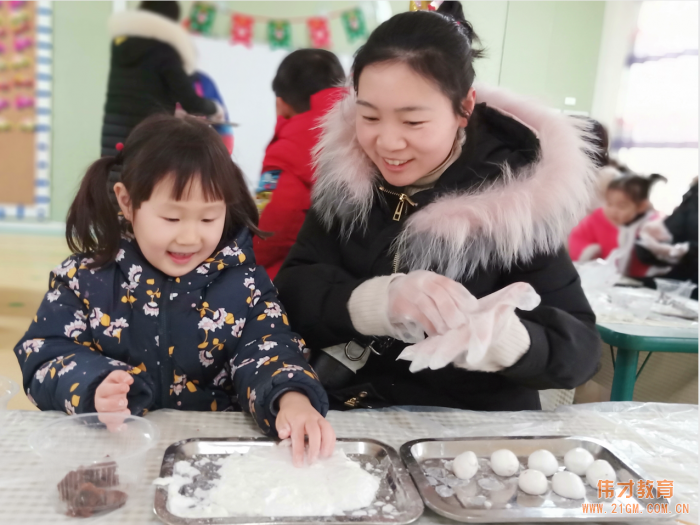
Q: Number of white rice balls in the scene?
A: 7